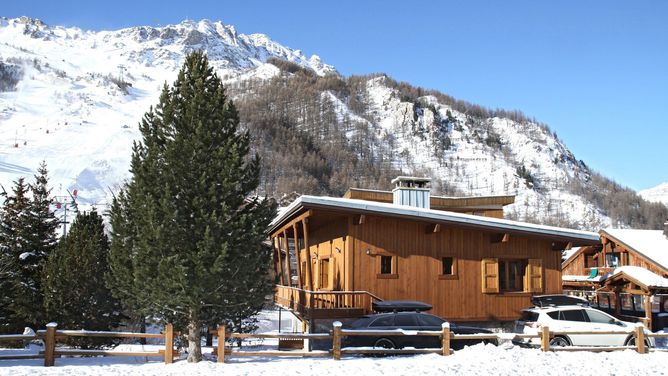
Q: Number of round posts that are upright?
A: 7